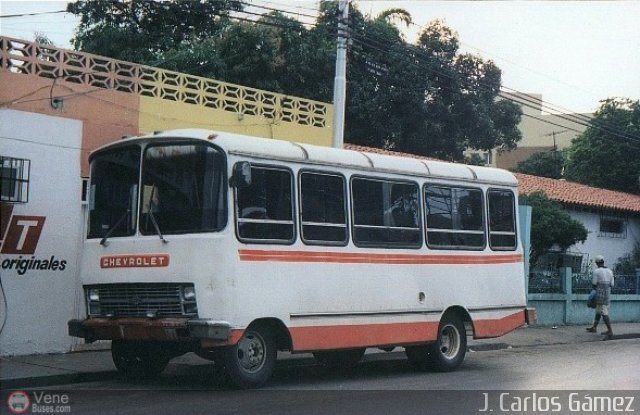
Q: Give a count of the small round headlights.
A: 2